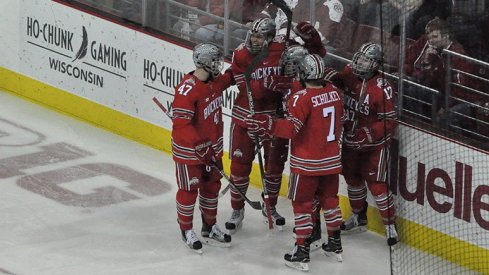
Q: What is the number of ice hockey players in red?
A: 5